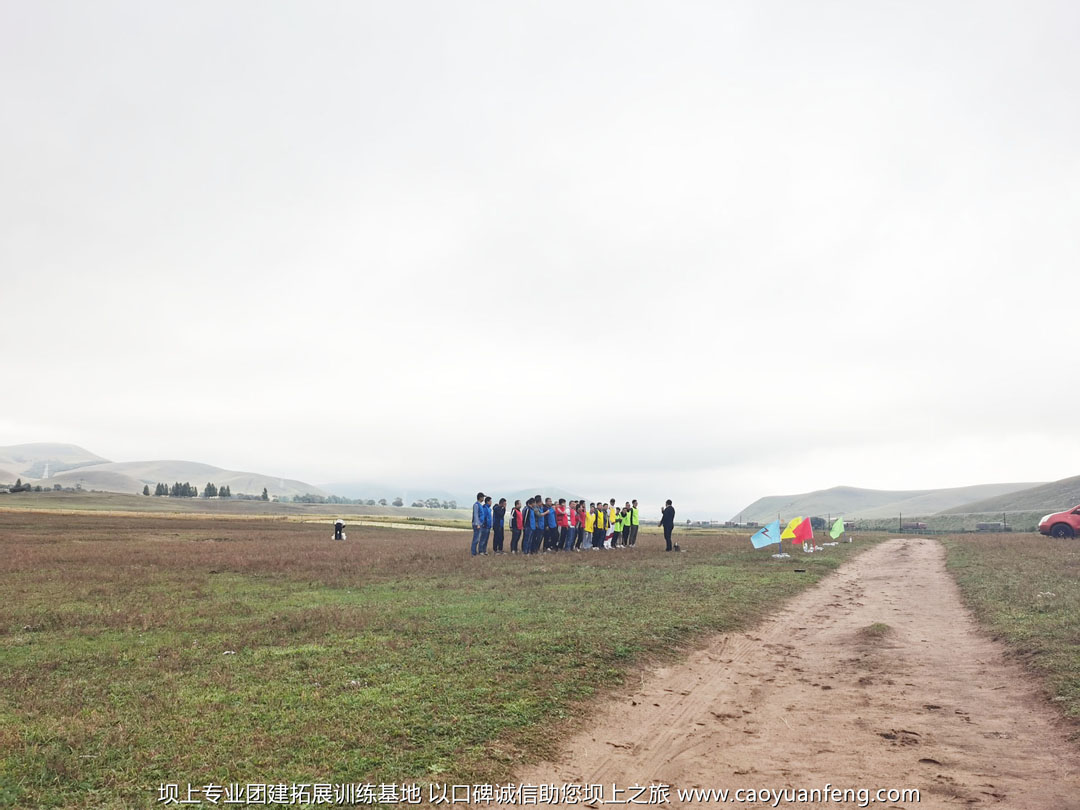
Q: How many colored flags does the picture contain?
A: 4